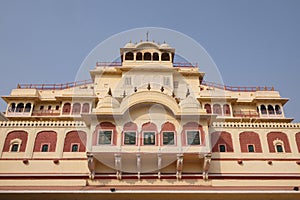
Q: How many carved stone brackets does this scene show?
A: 6